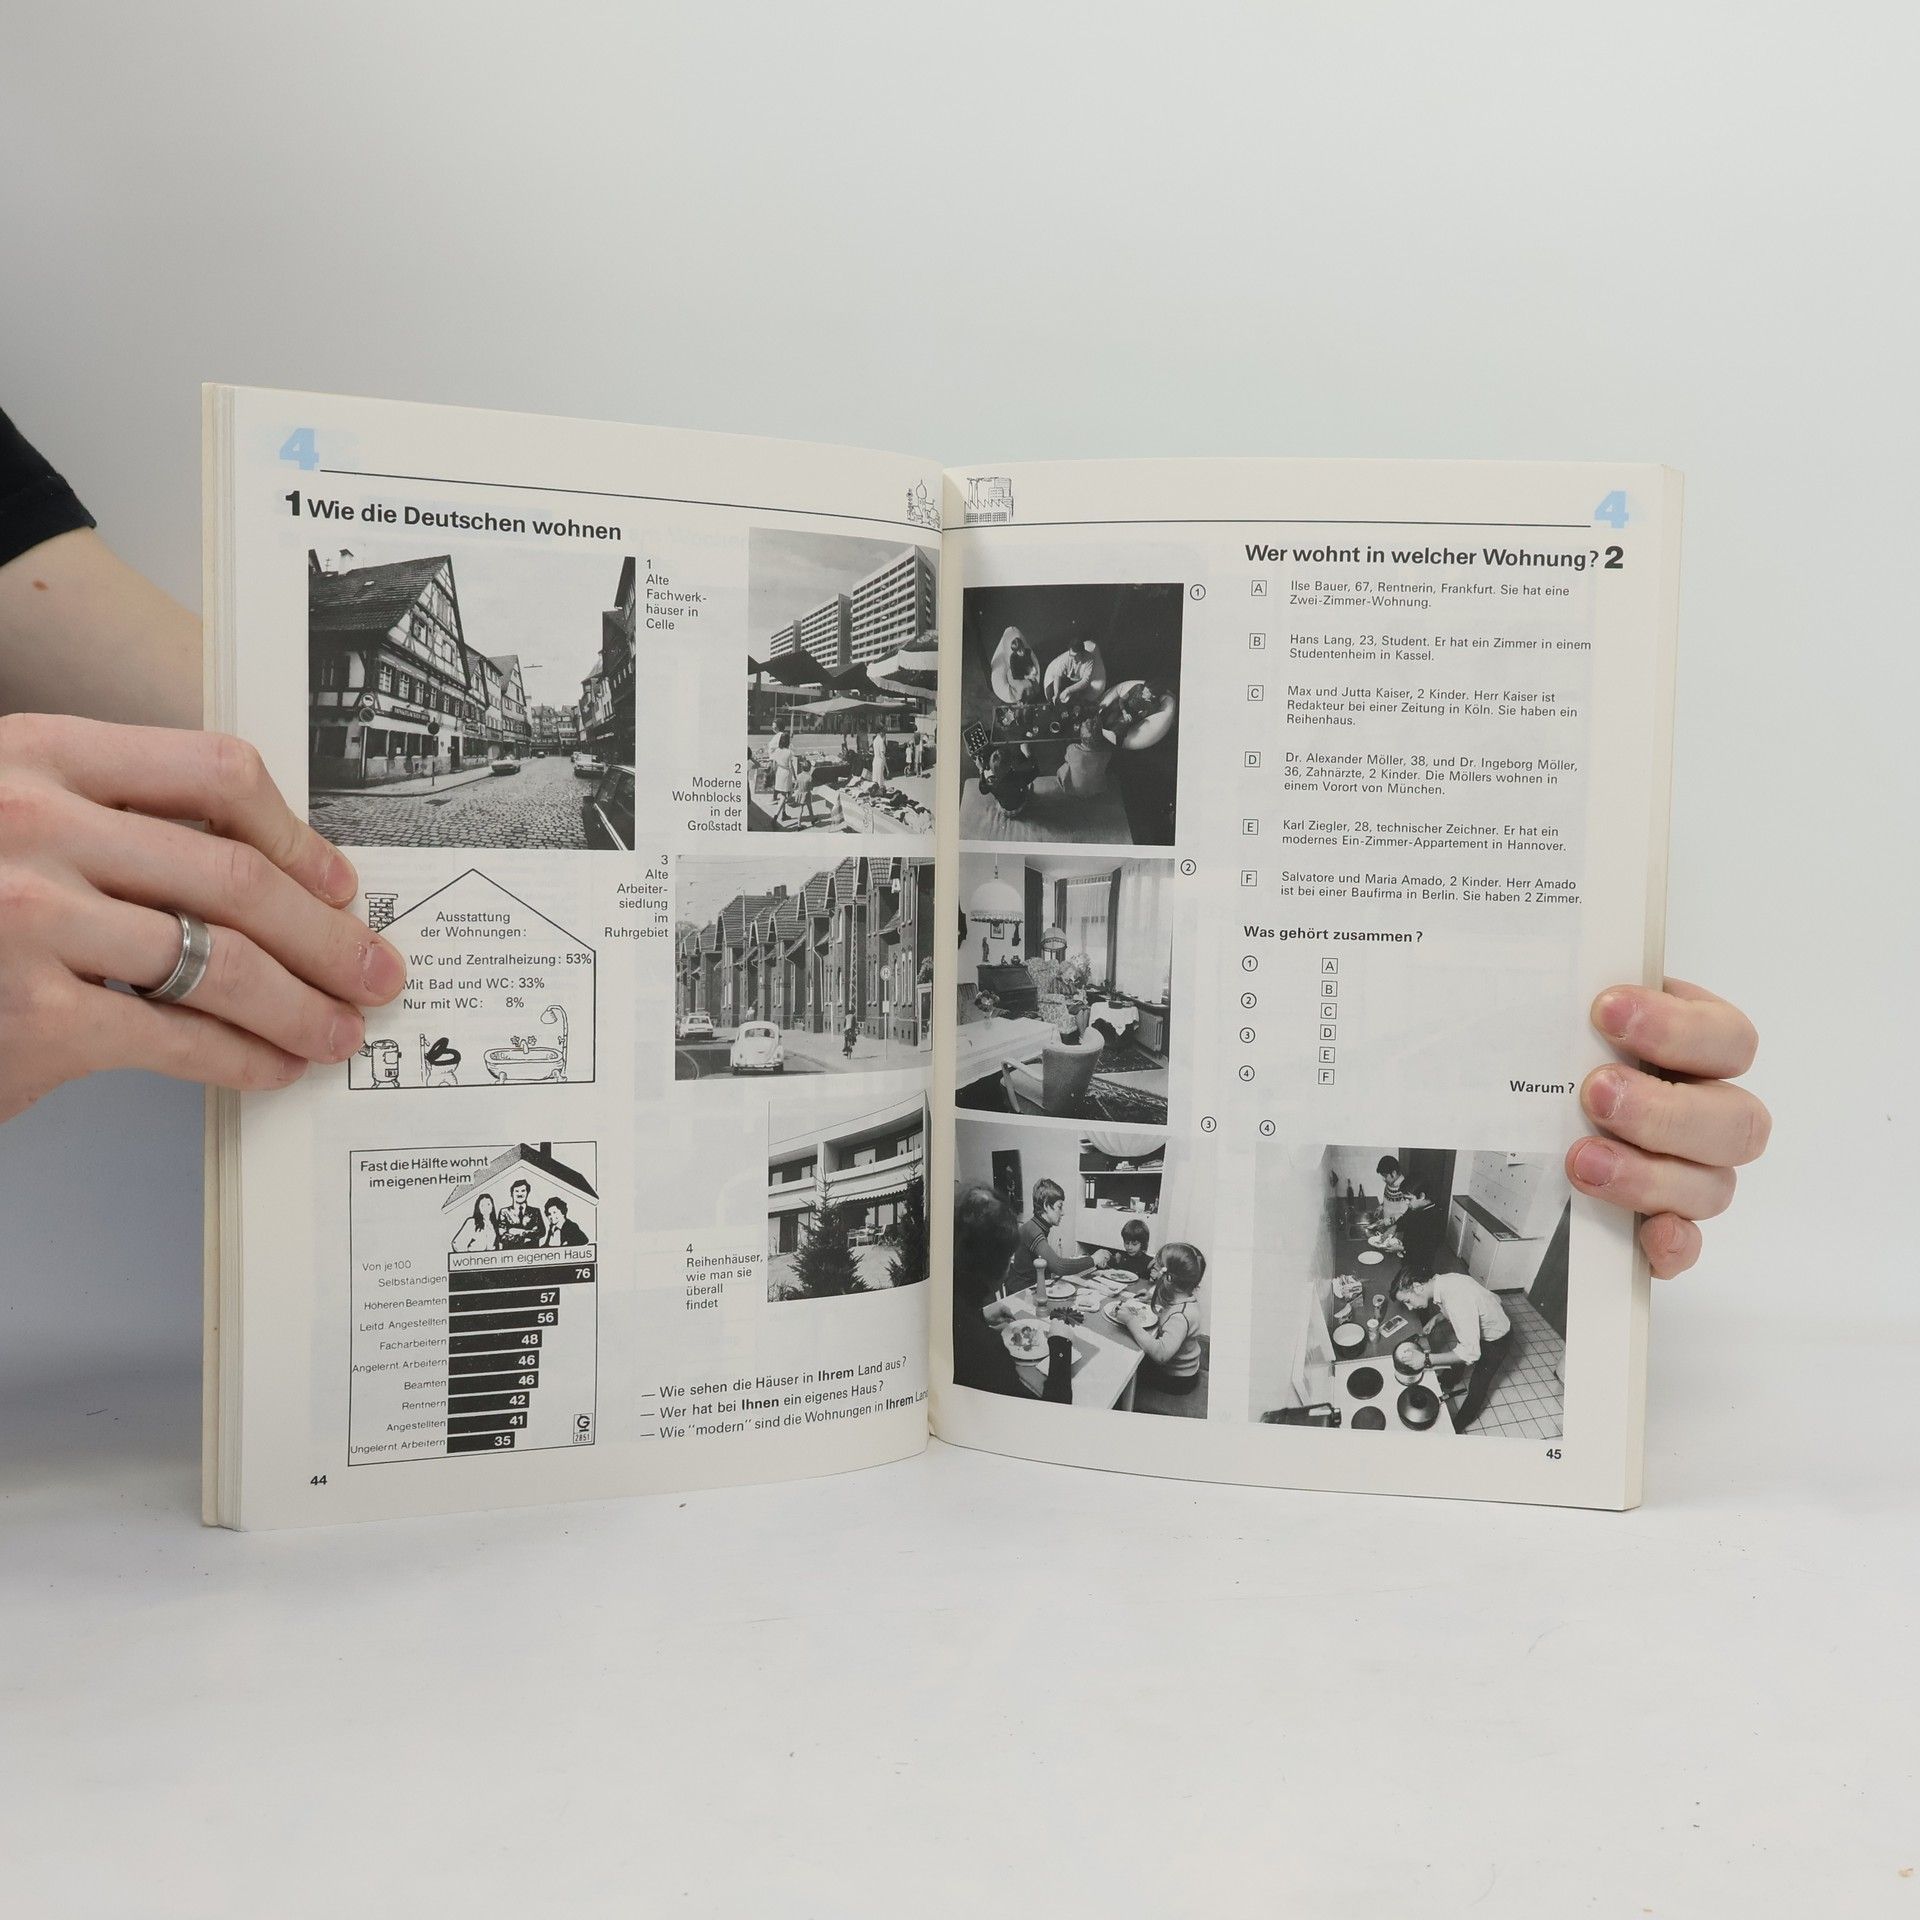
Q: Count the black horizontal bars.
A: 9